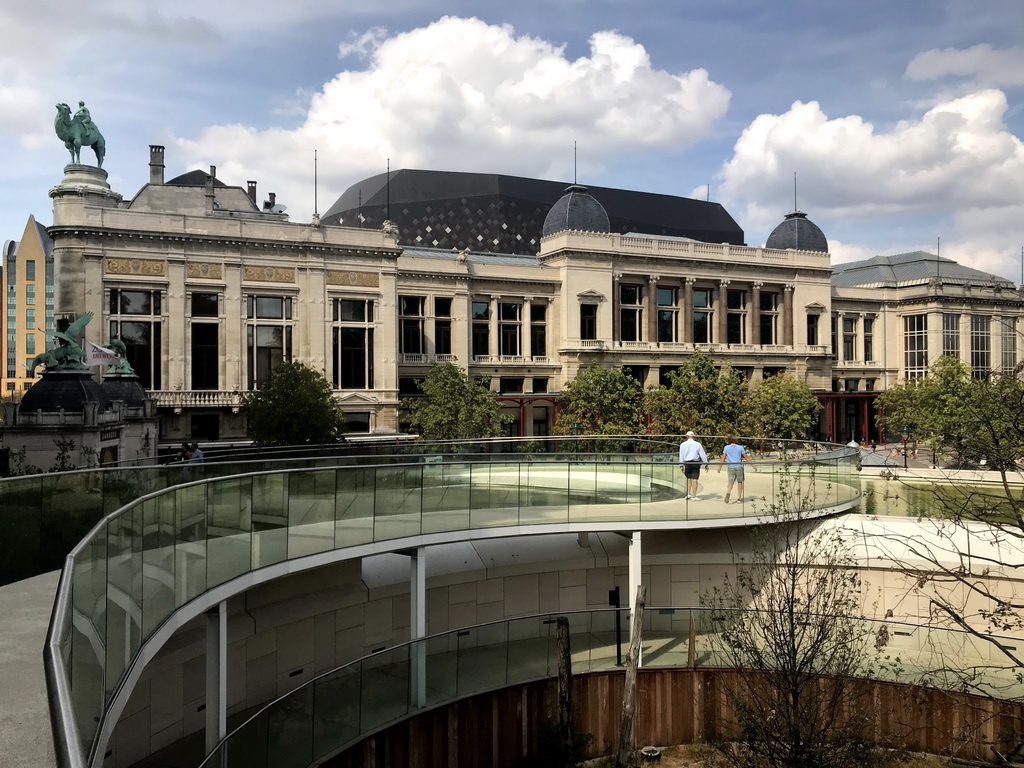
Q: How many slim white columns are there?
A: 3